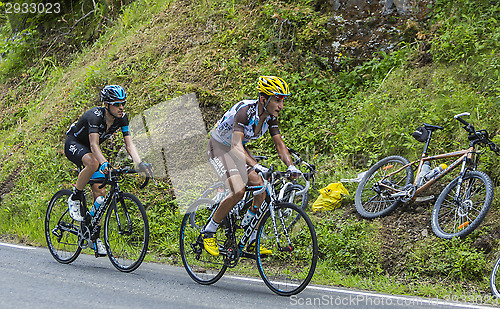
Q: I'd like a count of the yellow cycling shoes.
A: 2